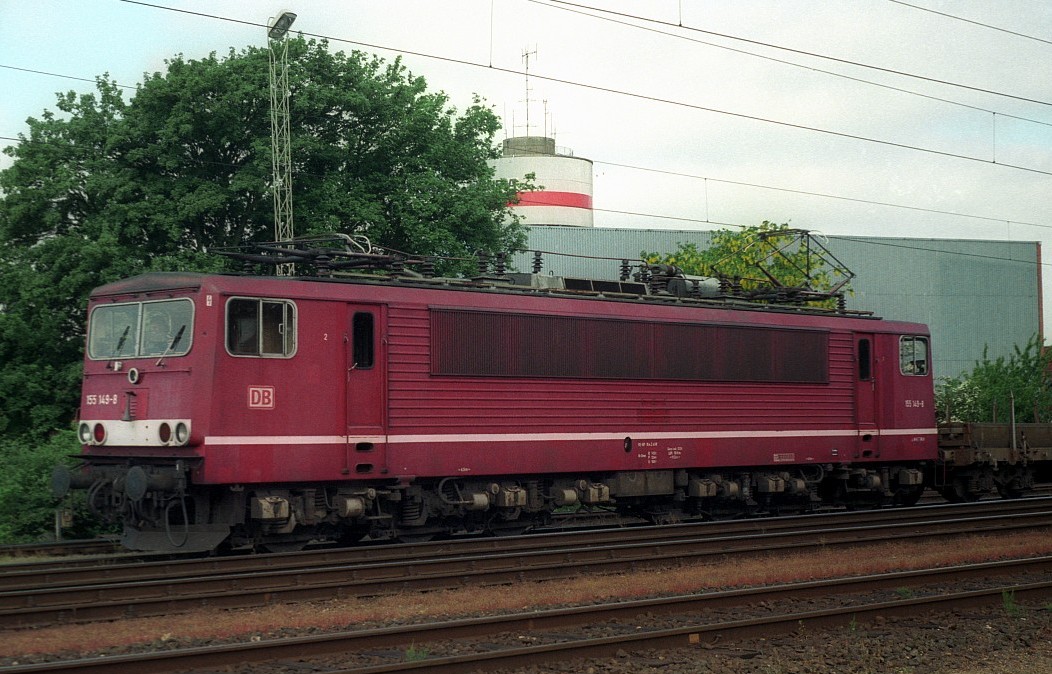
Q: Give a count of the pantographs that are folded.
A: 1